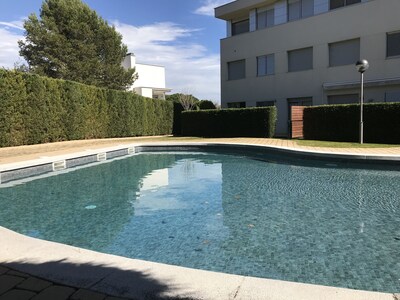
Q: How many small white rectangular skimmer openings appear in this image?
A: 3